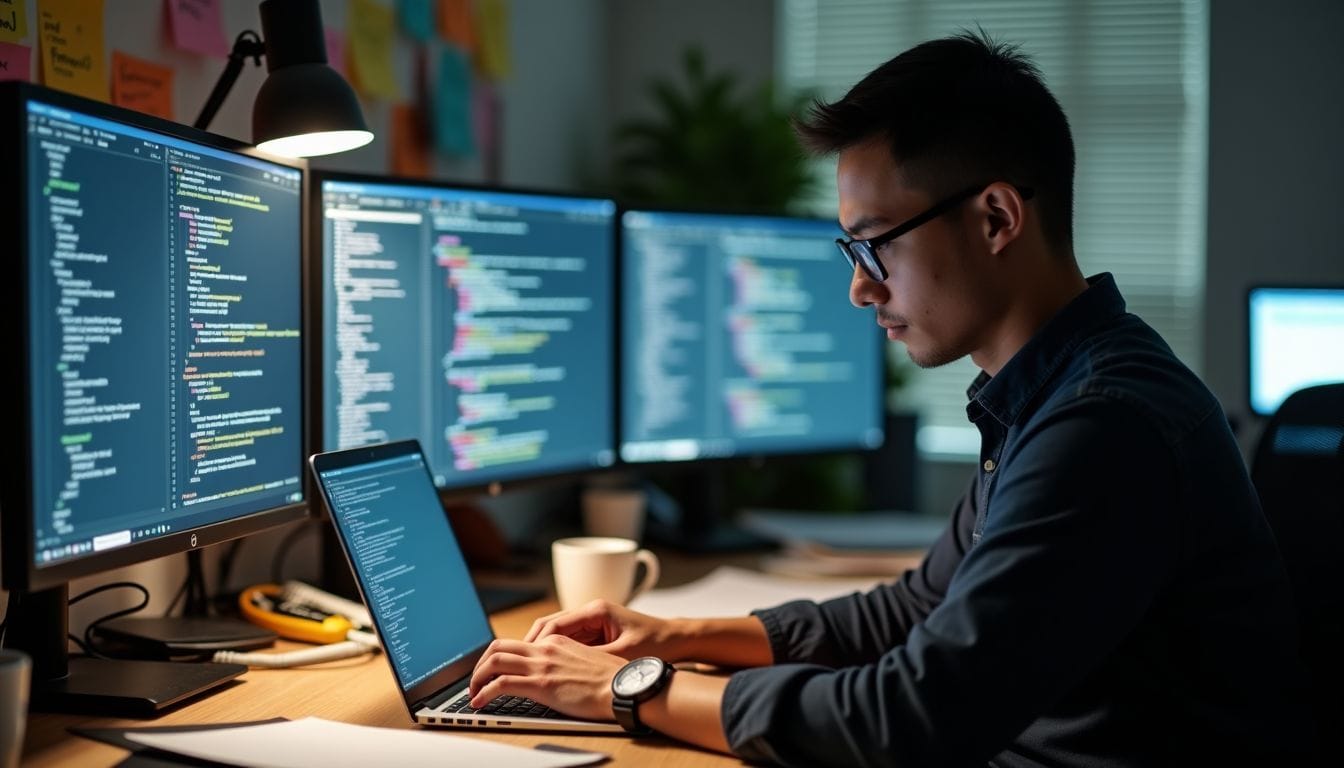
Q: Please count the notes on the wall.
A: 13